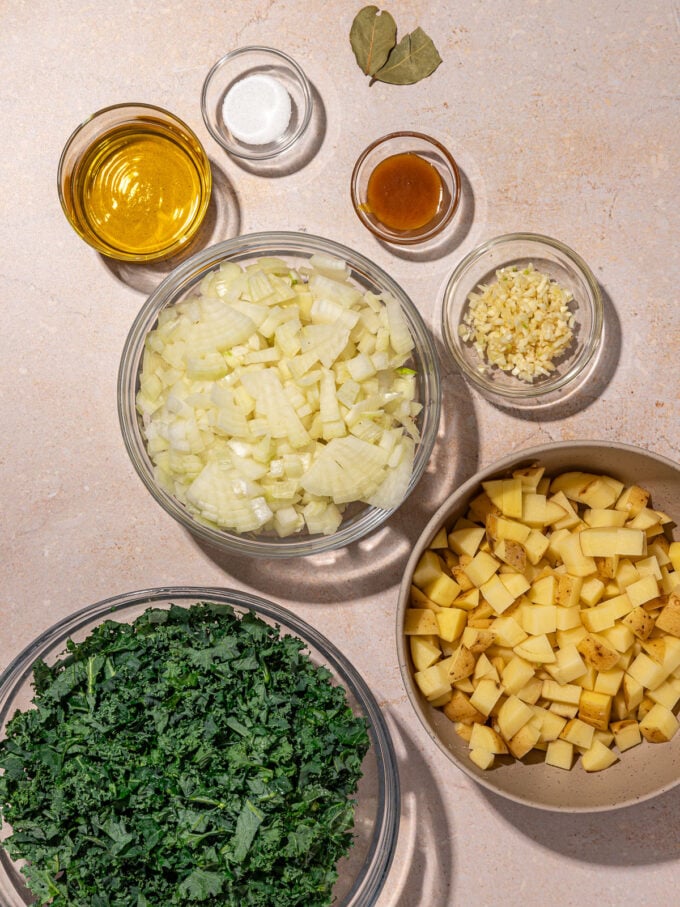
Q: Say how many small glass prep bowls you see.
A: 4